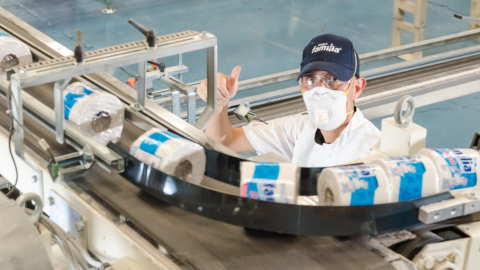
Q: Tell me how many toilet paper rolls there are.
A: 7